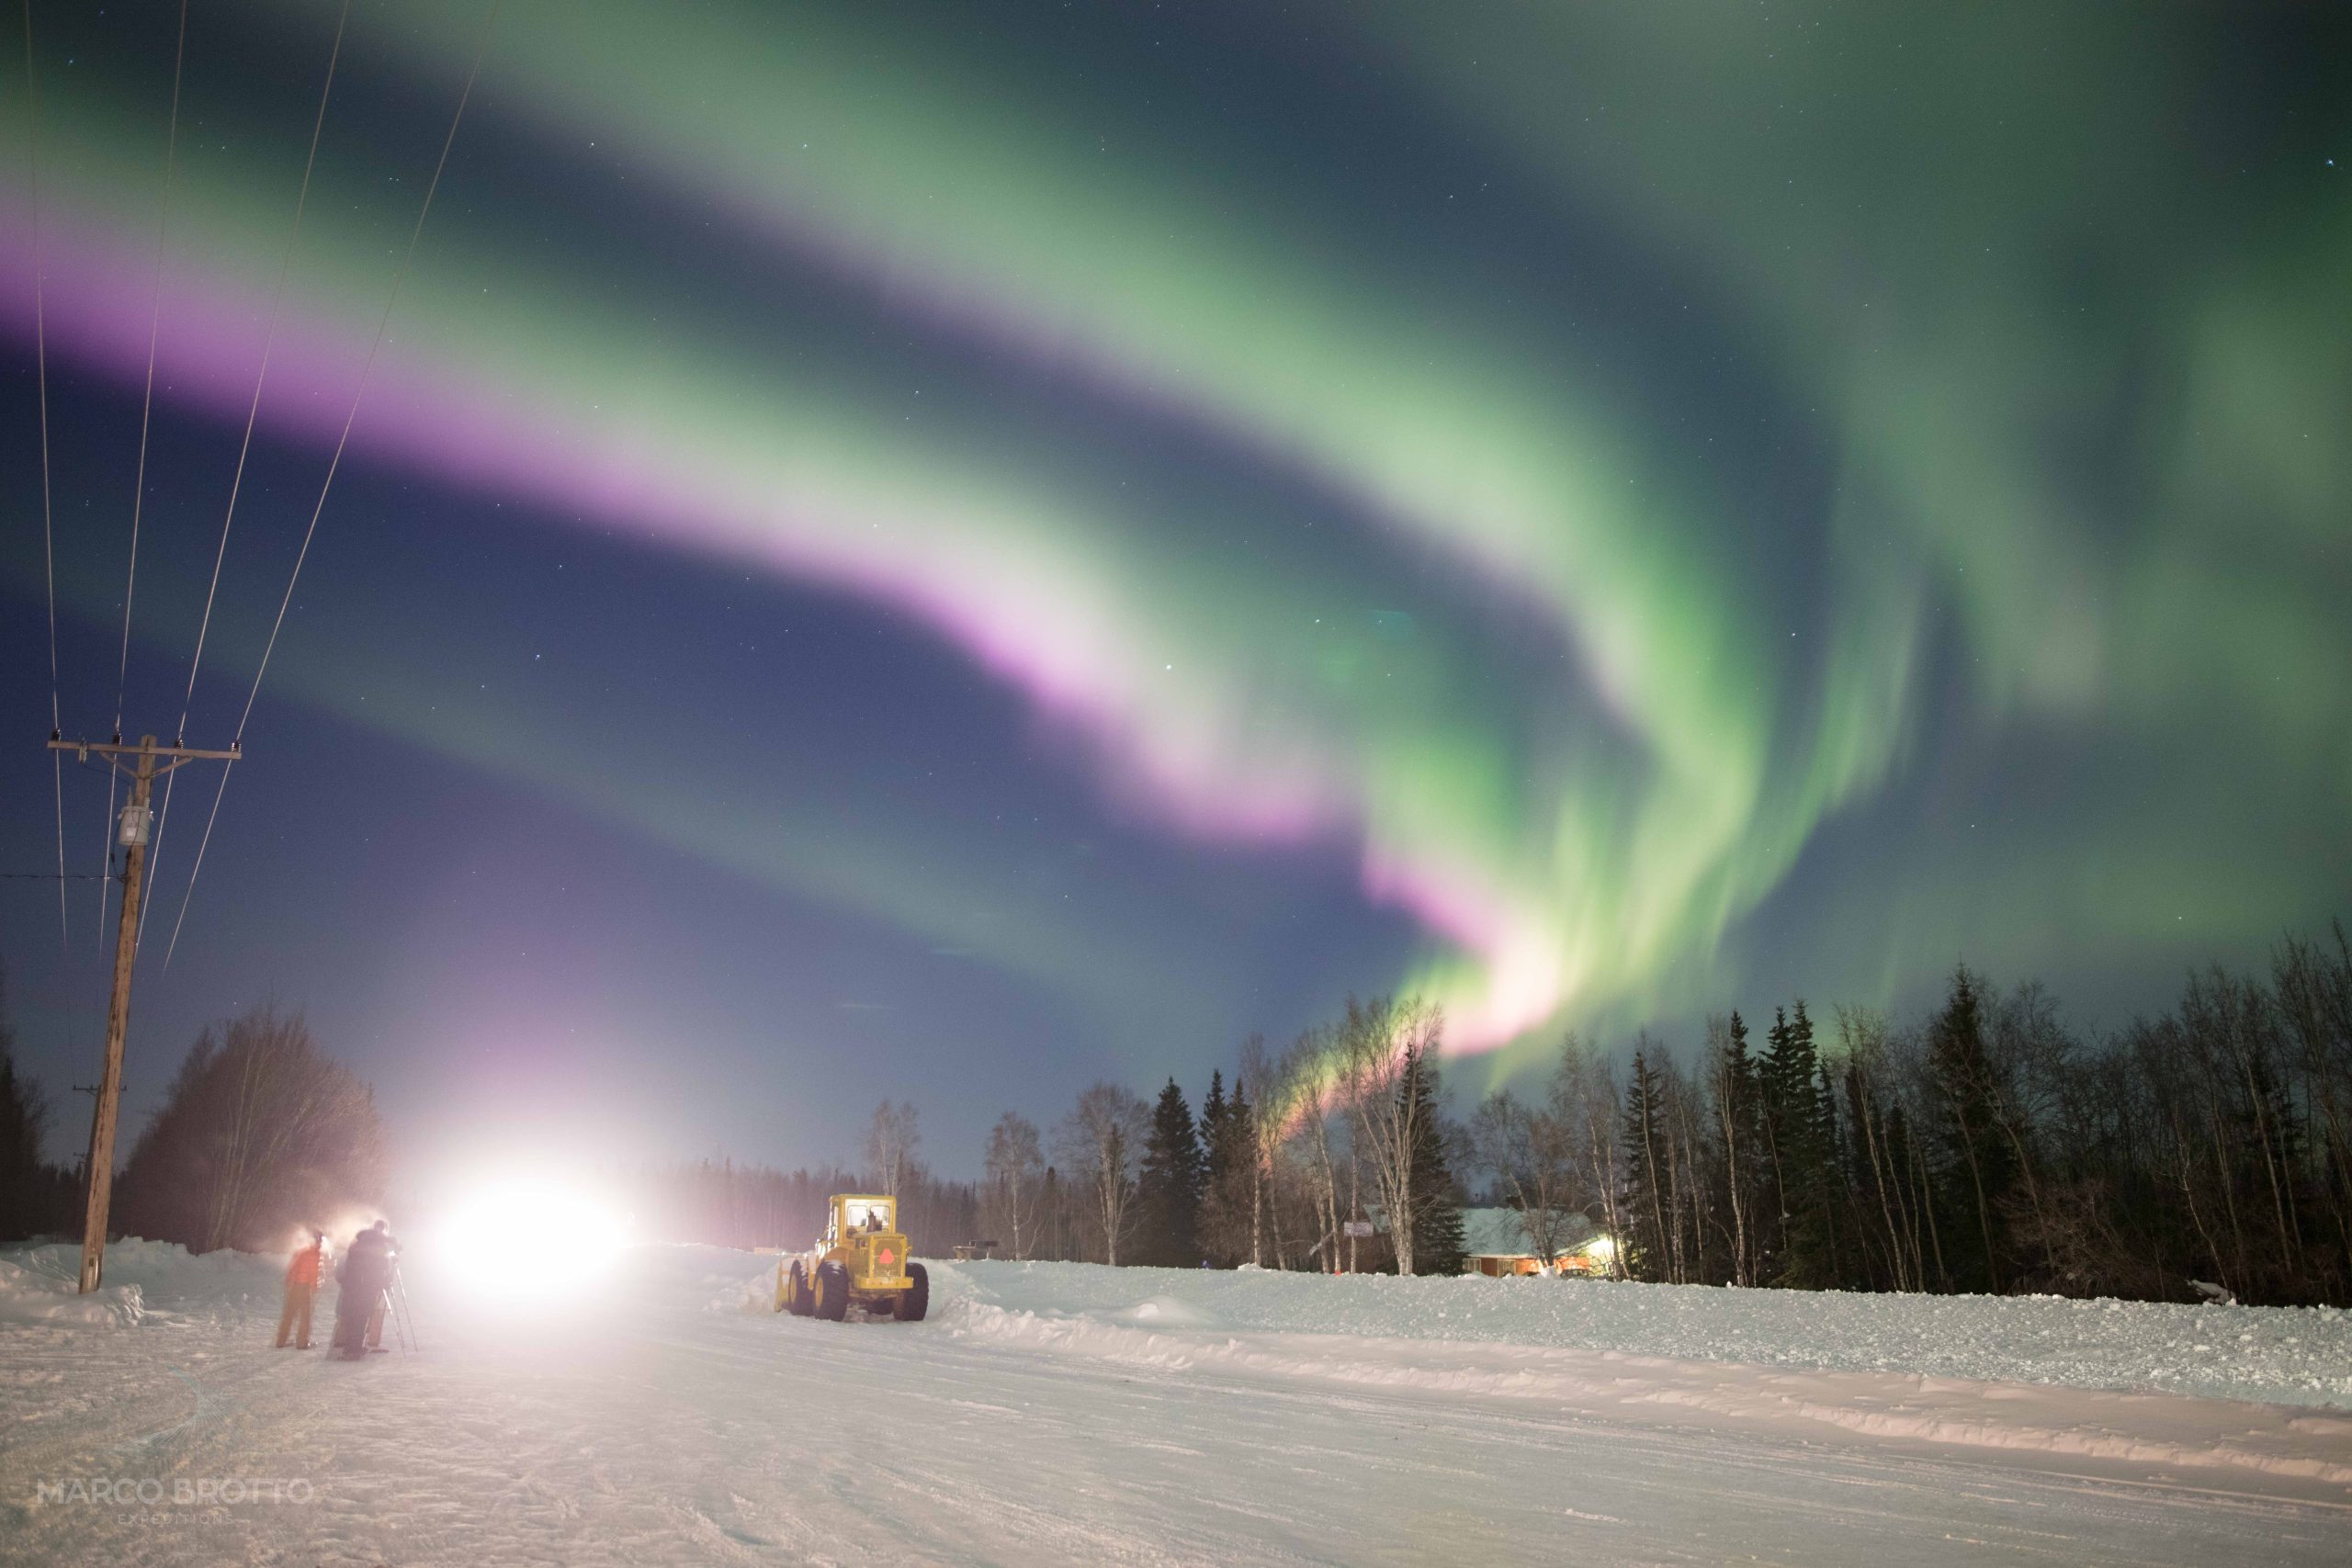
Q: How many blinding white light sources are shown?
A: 1